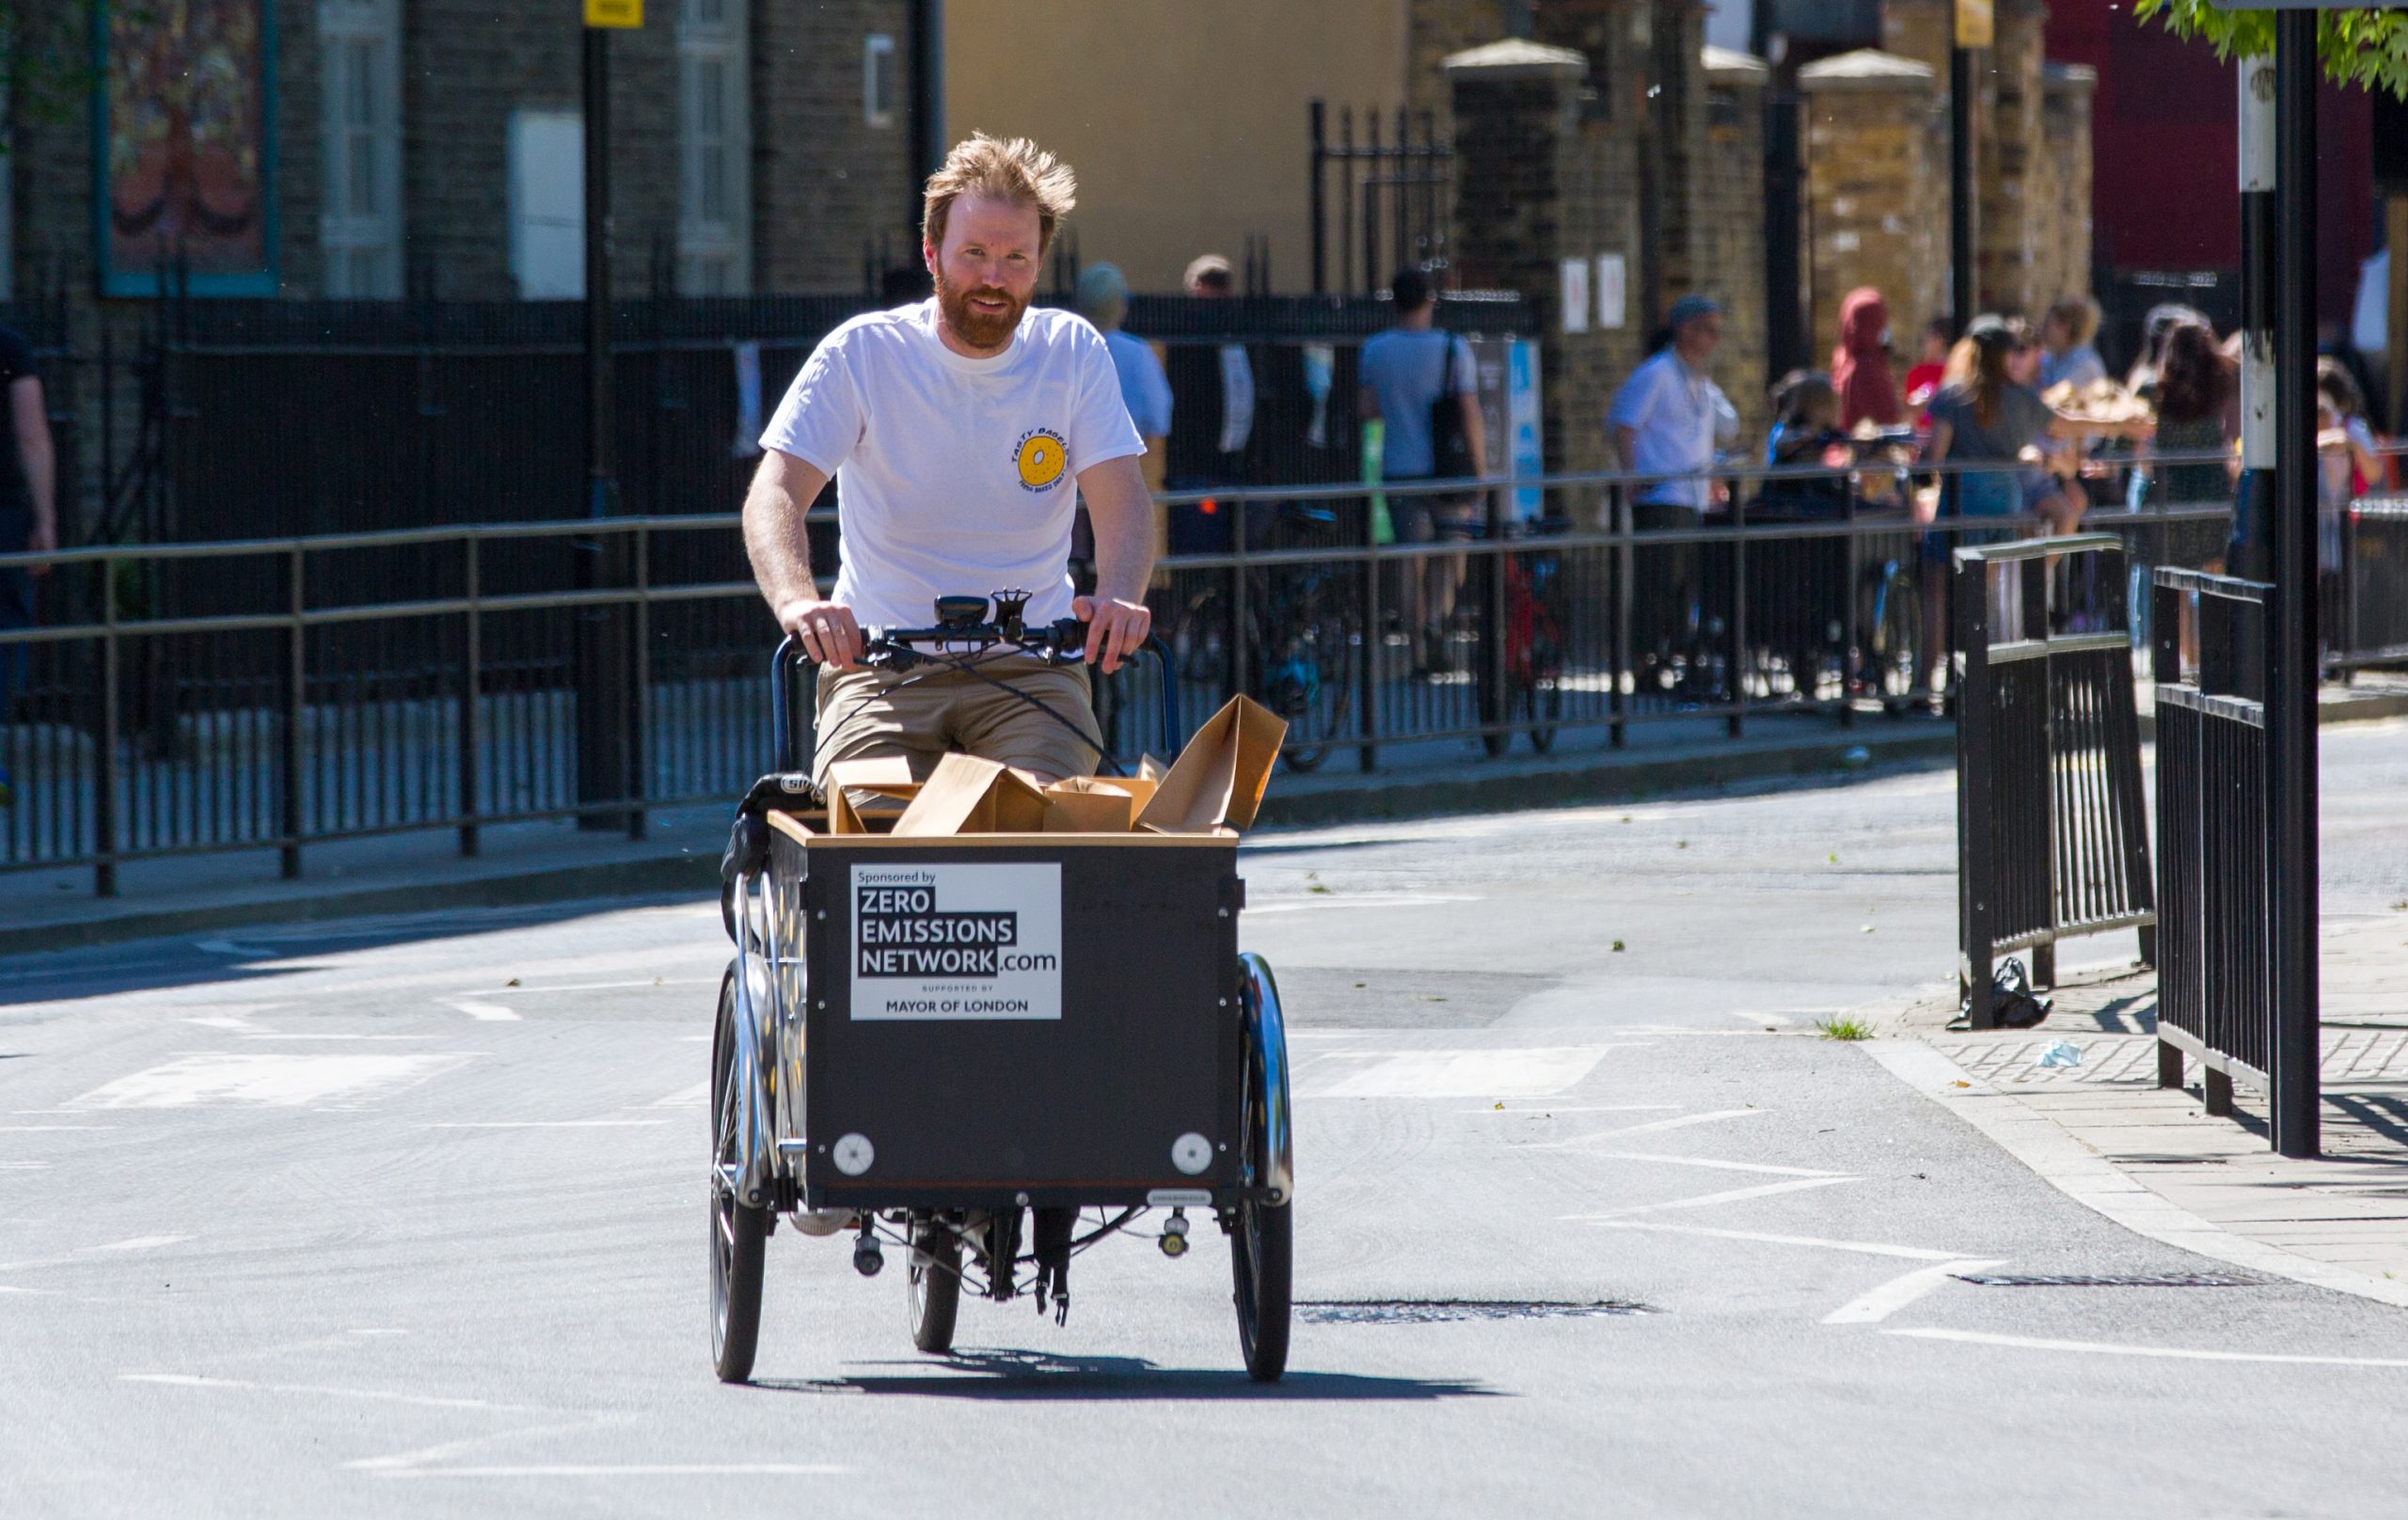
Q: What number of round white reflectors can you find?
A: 2